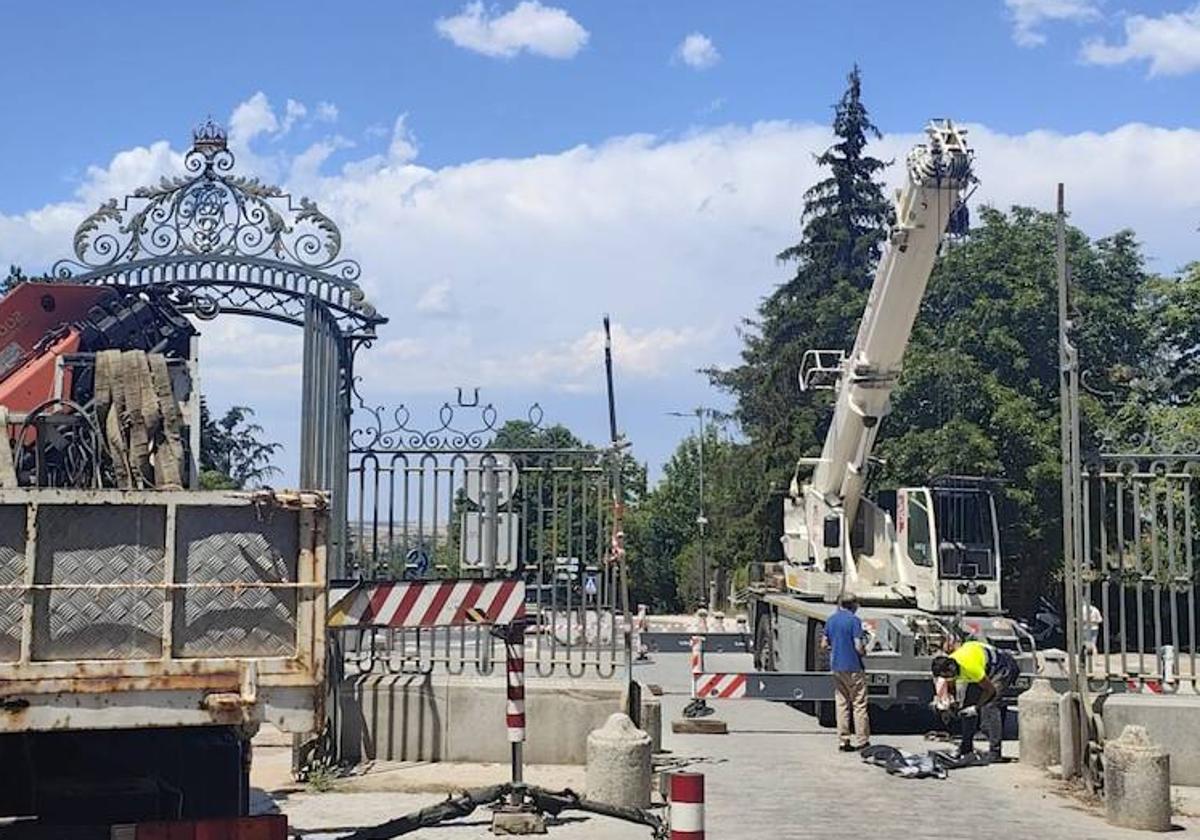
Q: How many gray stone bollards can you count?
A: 4